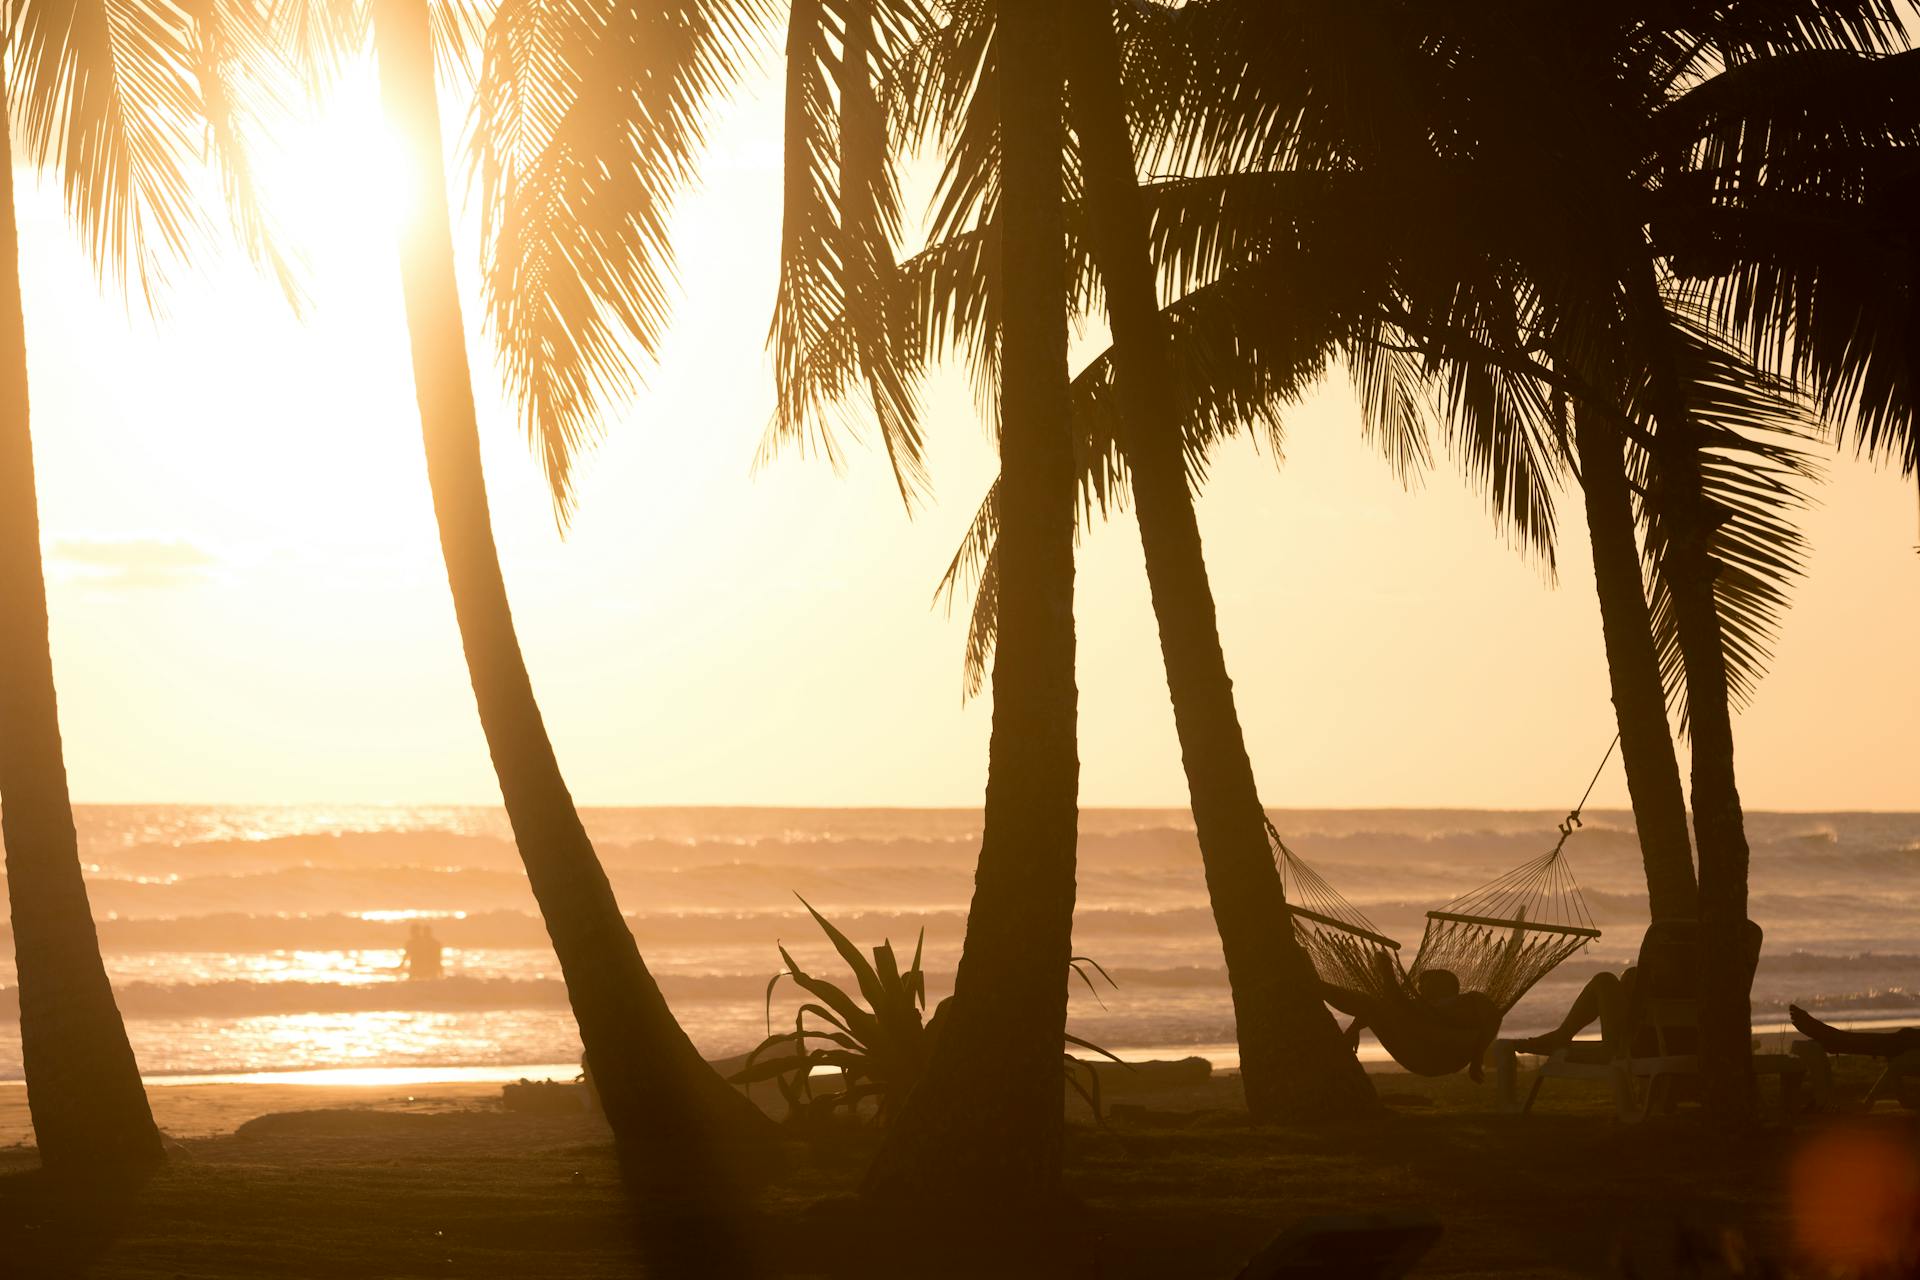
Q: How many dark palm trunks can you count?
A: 6